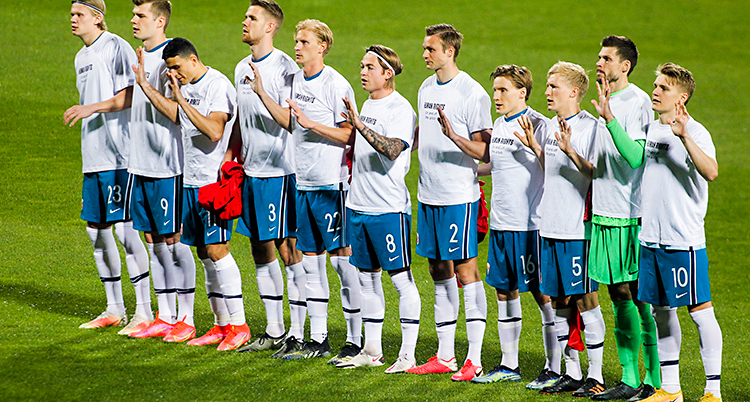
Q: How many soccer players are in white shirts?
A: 11